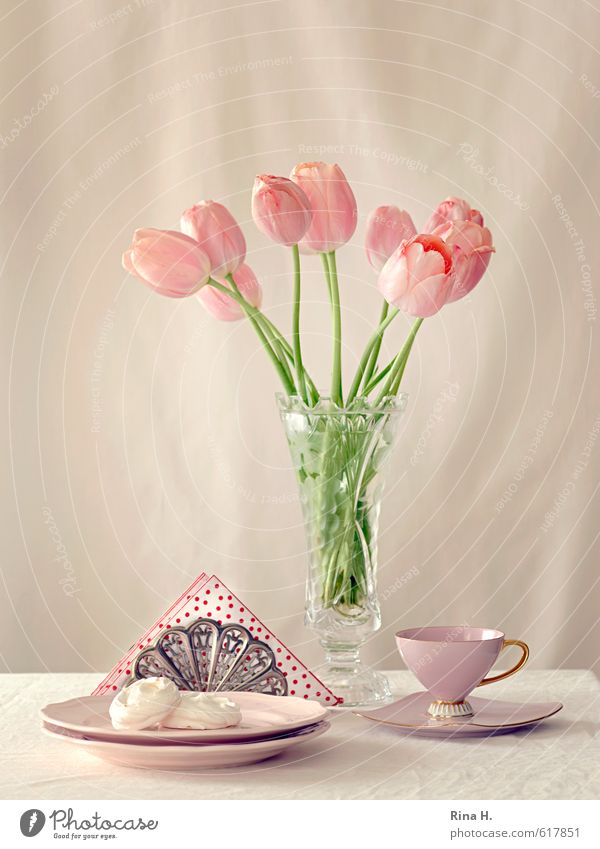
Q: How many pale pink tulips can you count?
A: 9